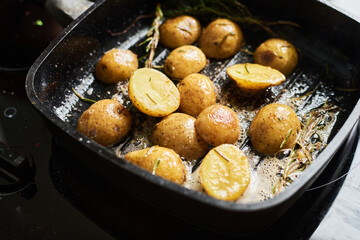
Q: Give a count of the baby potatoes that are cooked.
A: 14